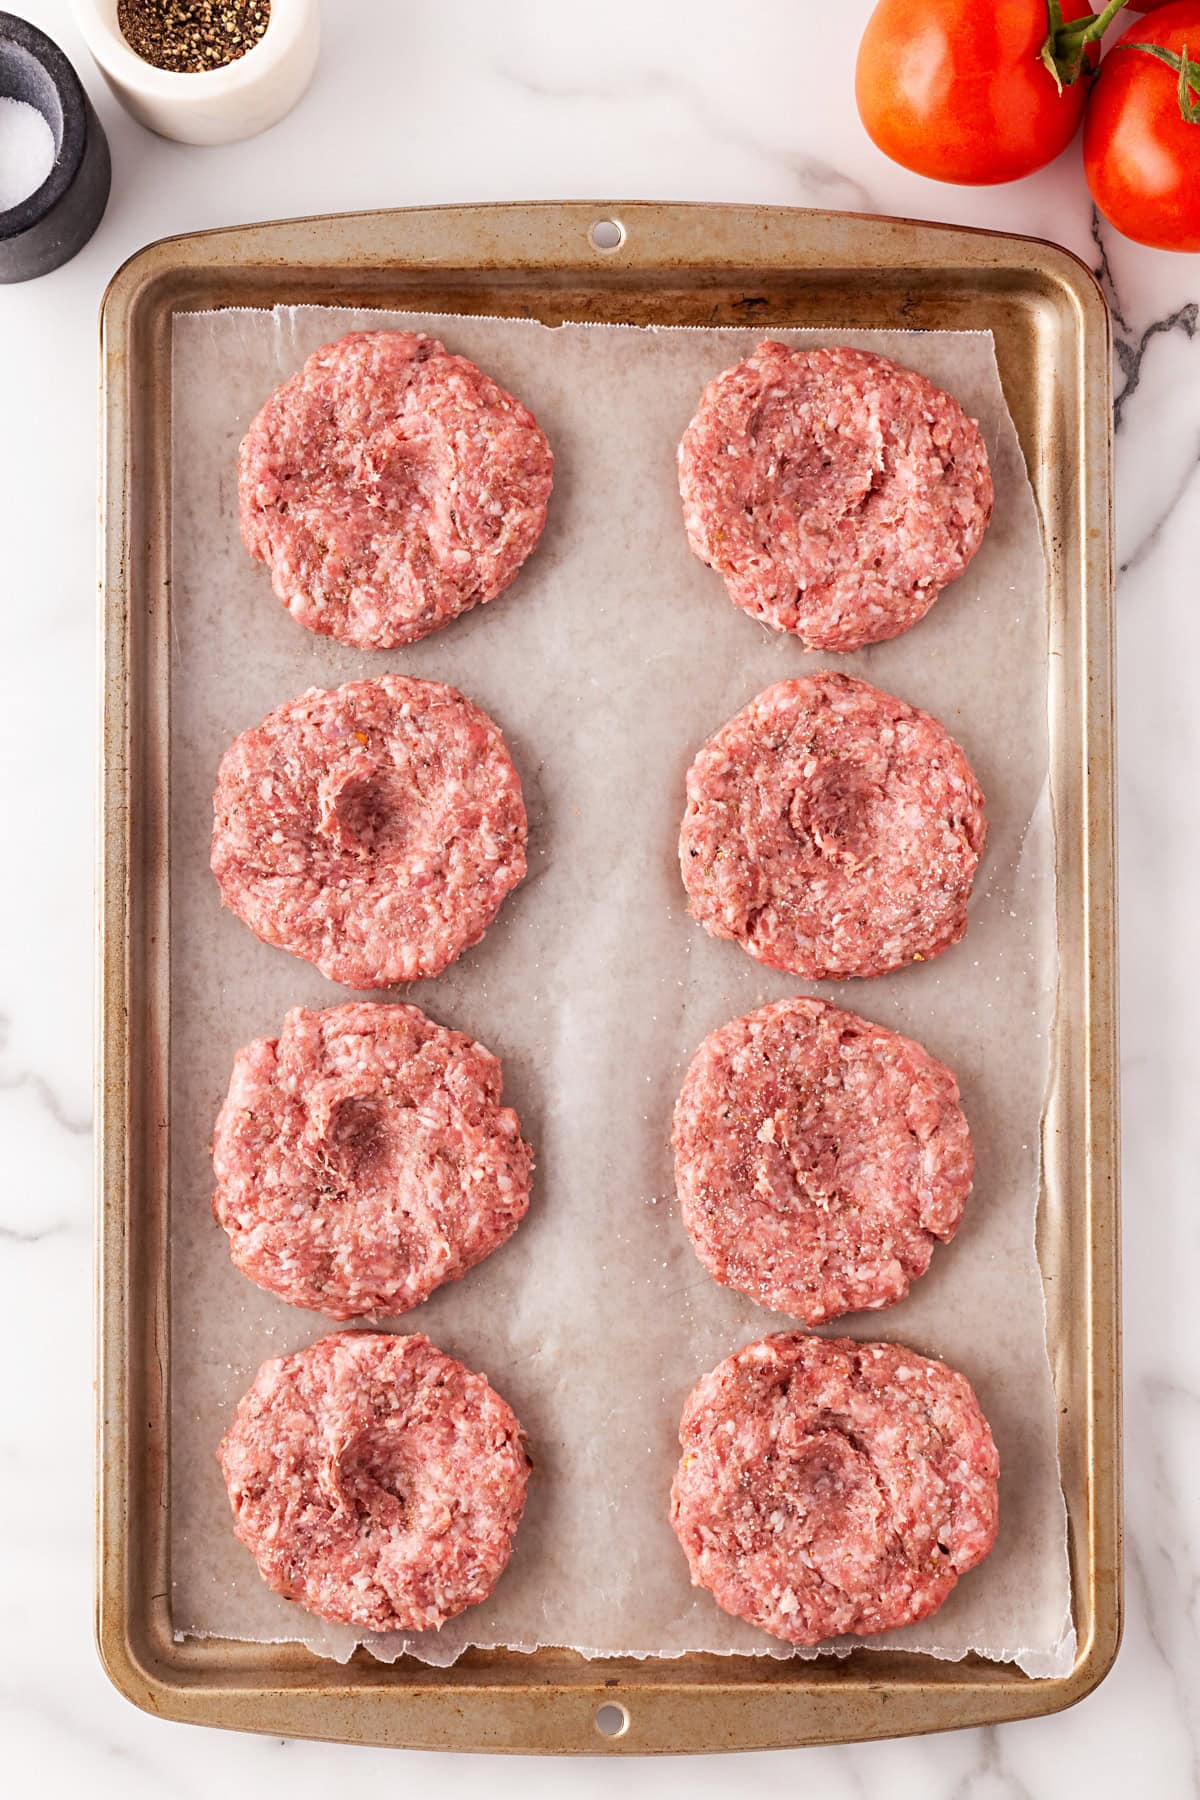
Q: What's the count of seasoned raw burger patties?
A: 8